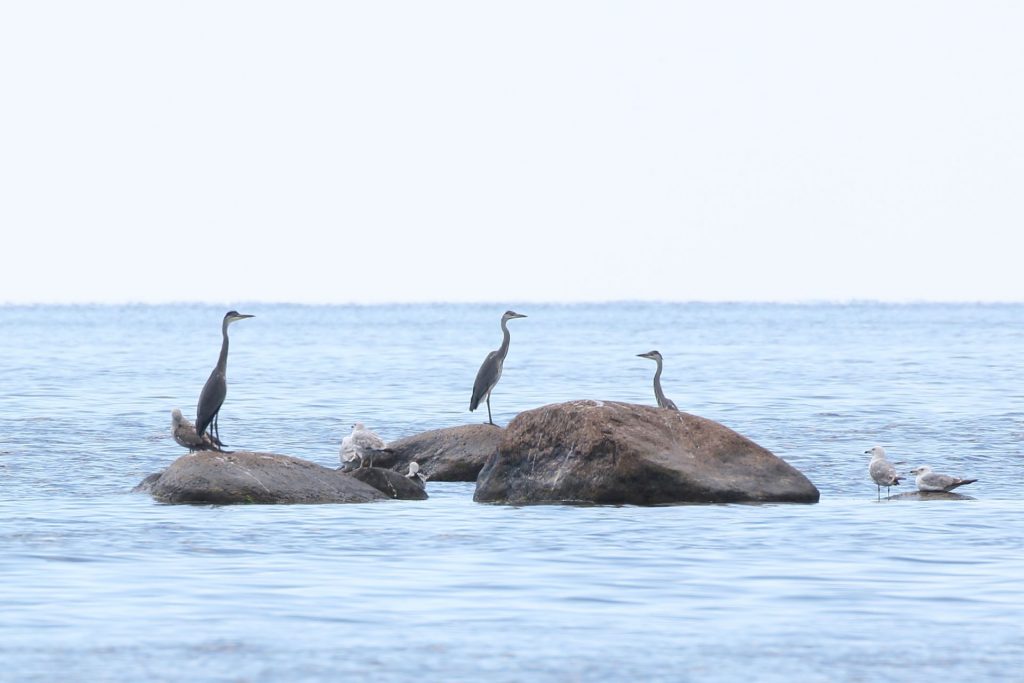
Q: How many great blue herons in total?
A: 3